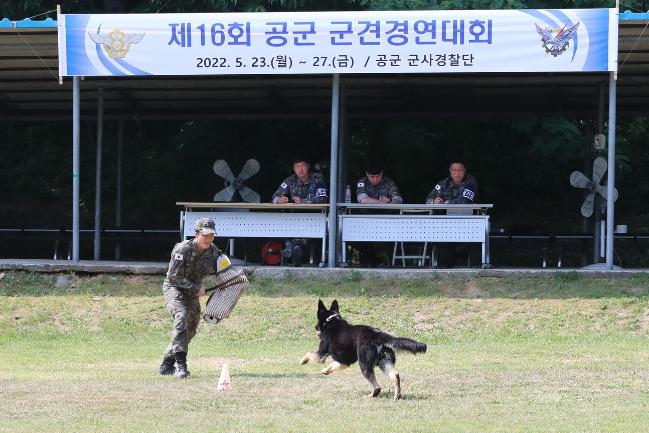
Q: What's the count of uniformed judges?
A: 3